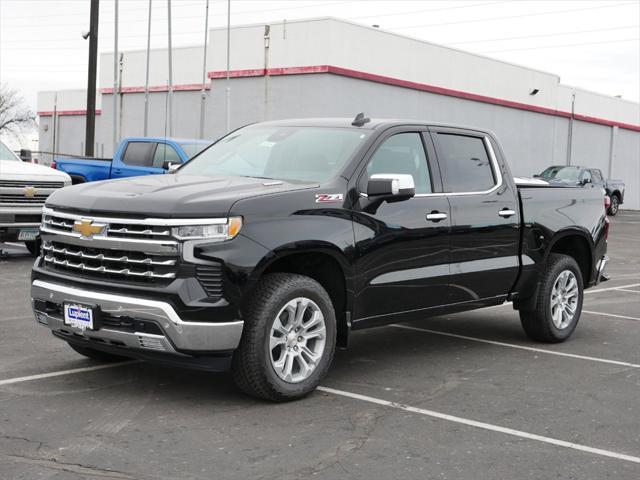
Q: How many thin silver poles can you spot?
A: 5